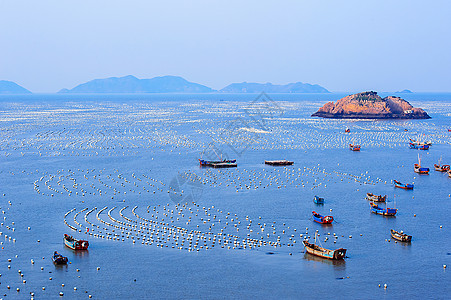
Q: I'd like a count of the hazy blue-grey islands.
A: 4